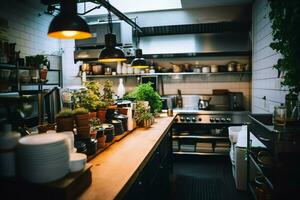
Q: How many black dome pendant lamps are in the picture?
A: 3